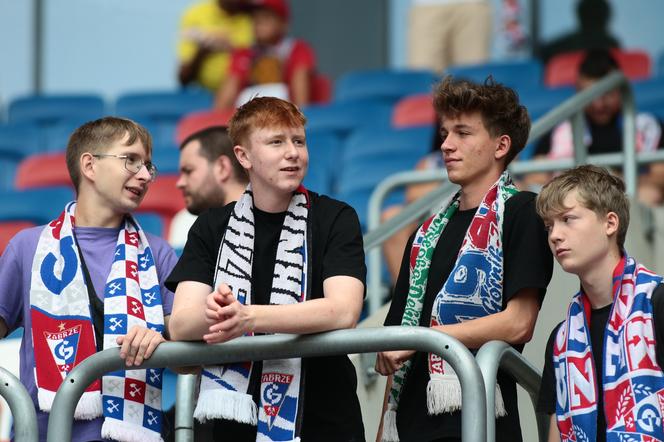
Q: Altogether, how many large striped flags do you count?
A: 0